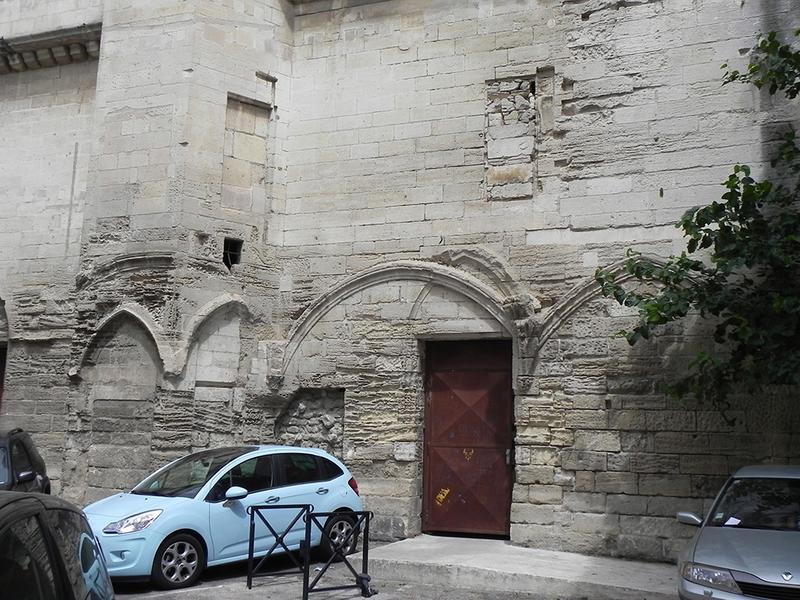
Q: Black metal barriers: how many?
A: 2